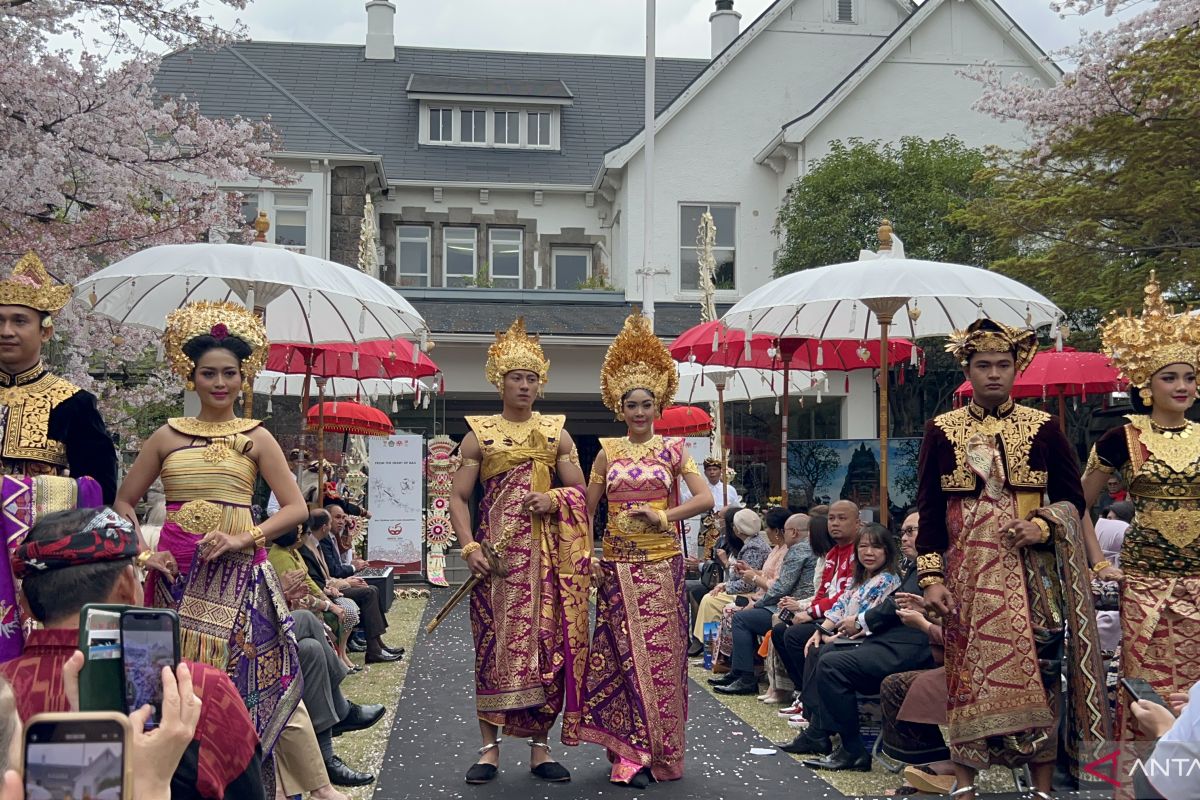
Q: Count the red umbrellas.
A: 5